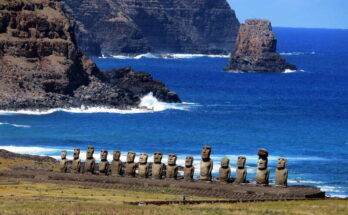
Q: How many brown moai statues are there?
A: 15